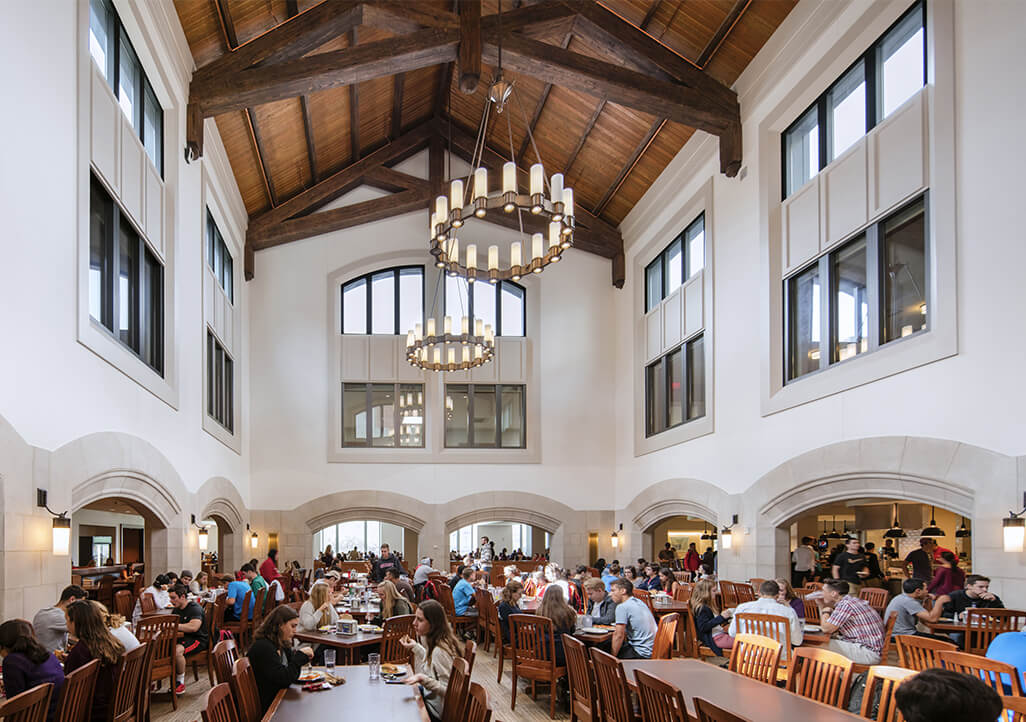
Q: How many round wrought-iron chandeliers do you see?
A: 2